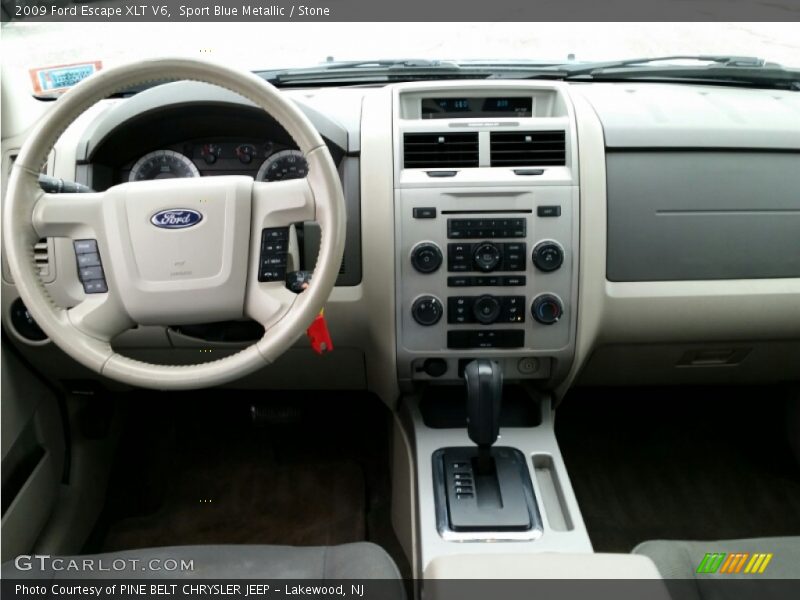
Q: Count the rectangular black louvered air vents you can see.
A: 2